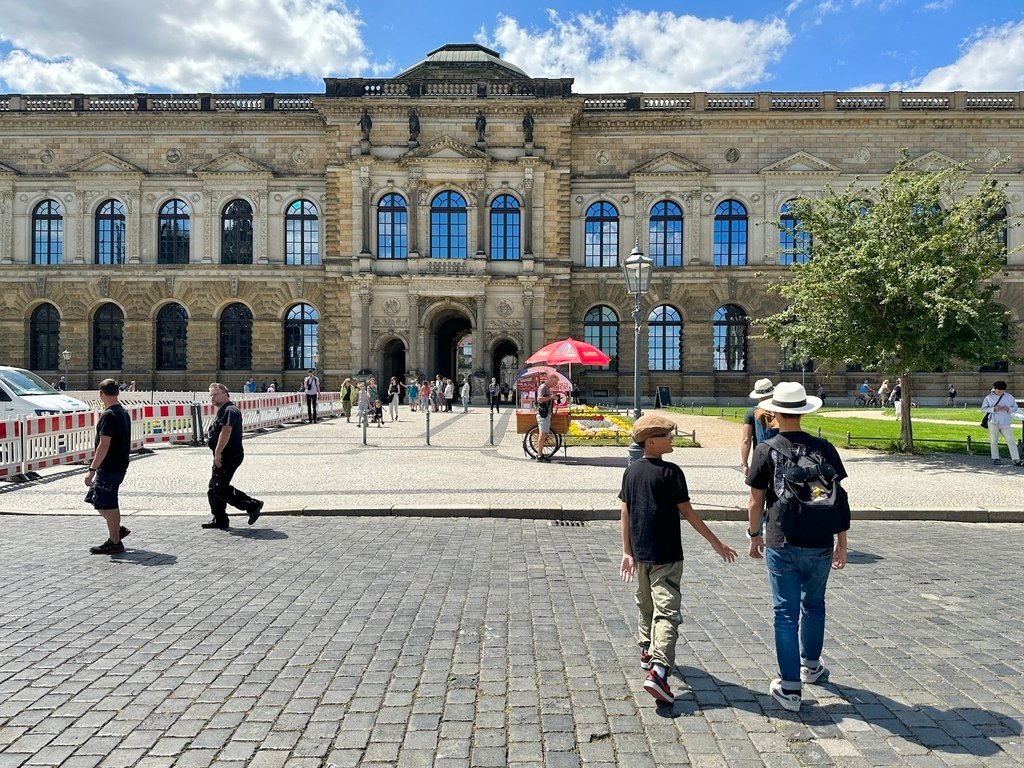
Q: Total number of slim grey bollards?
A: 3